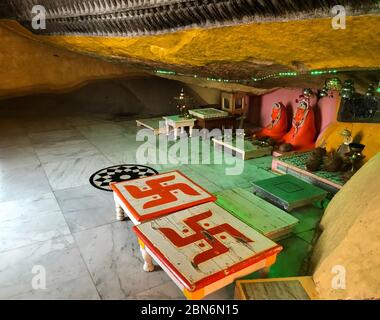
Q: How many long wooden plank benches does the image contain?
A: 1